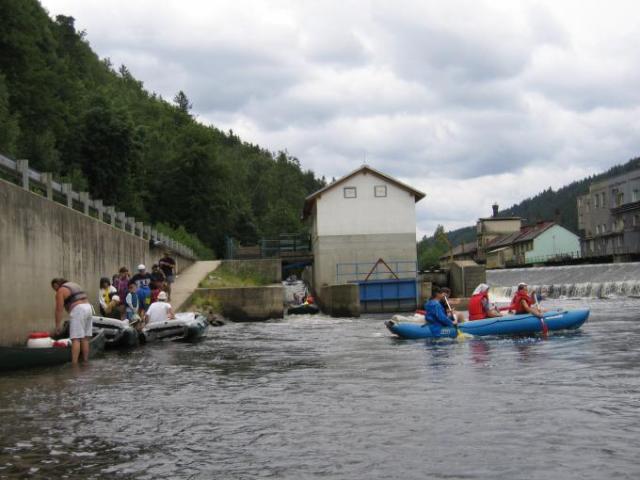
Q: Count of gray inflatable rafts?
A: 2